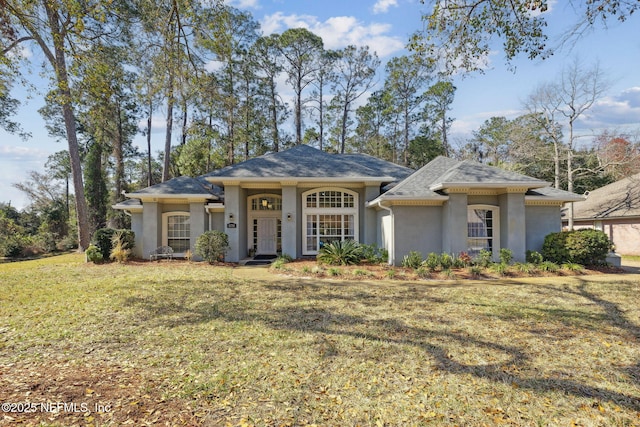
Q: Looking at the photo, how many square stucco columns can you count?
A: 7